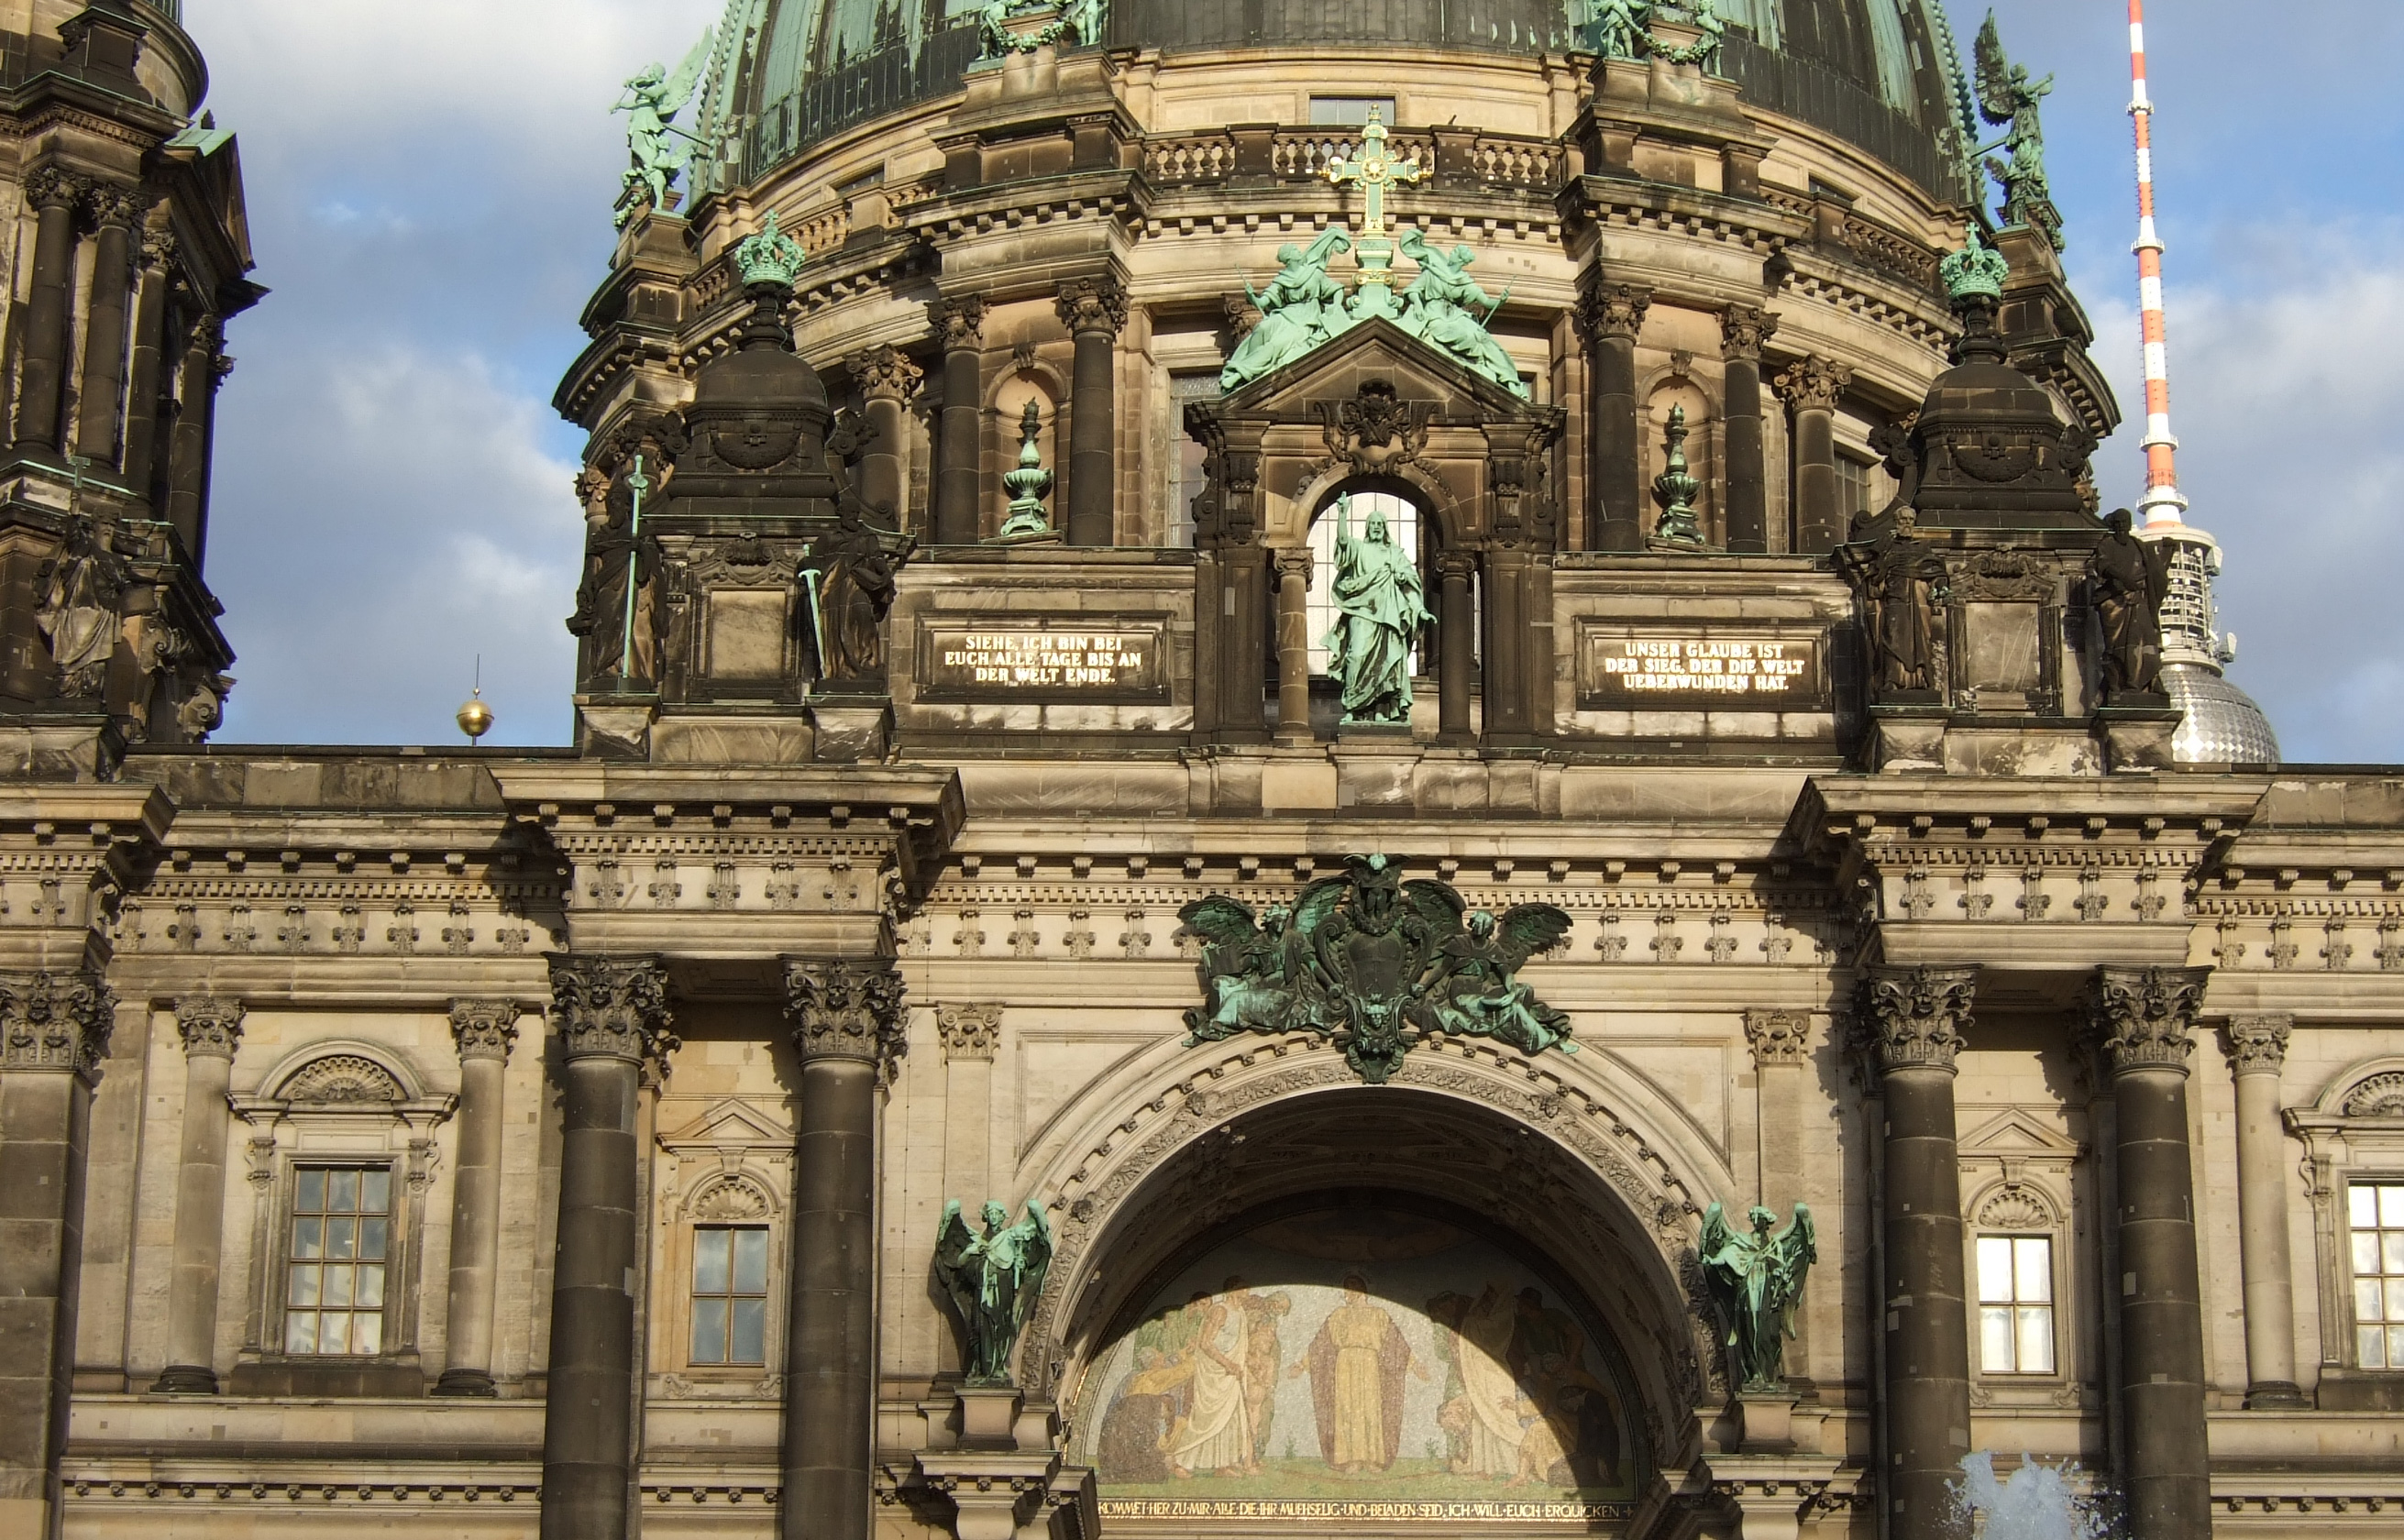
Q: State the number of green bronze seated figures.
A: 4